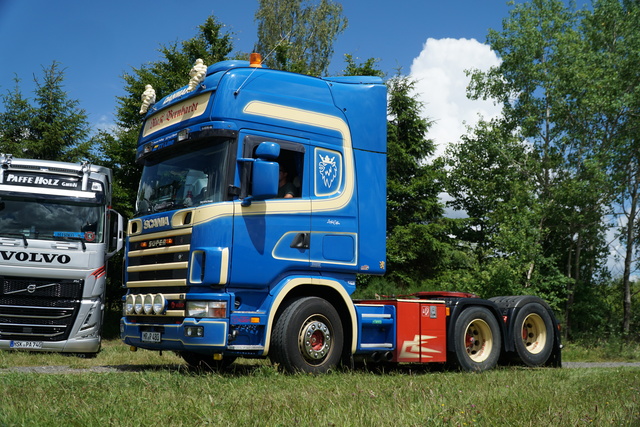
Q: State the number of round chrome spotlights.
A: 4